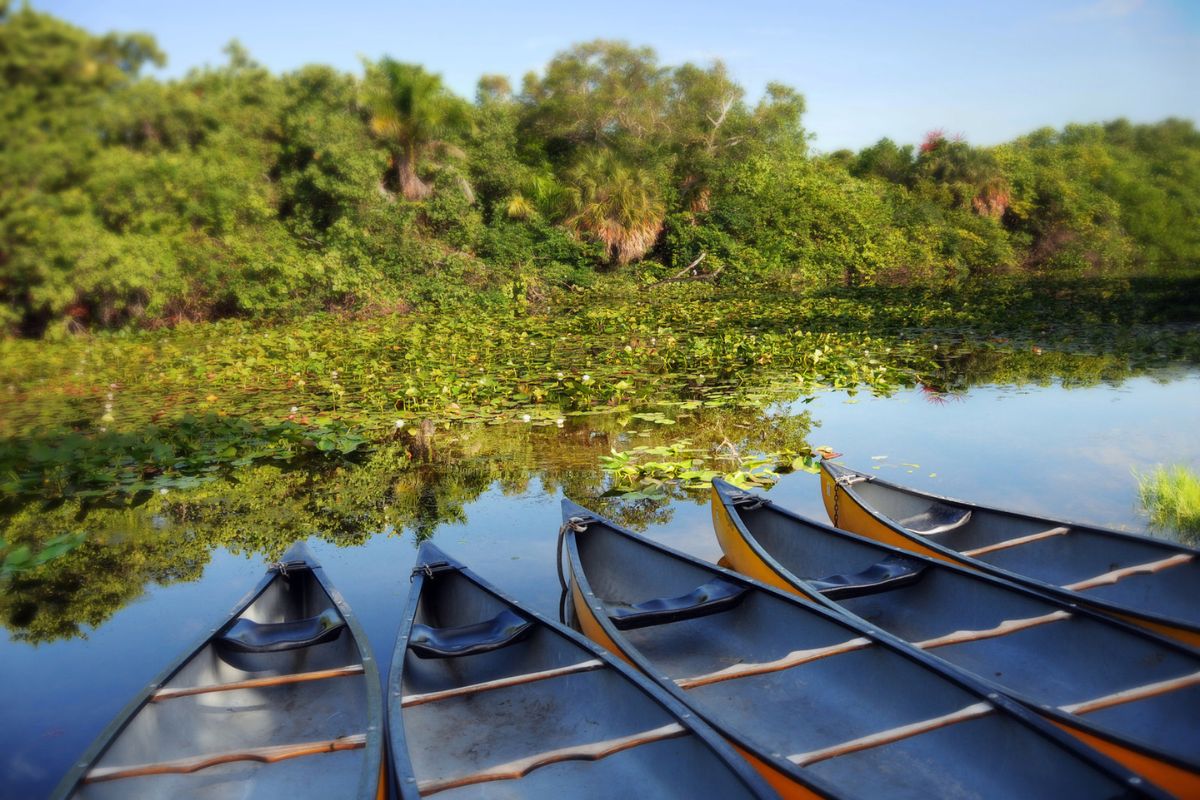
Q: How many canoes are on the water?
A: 5